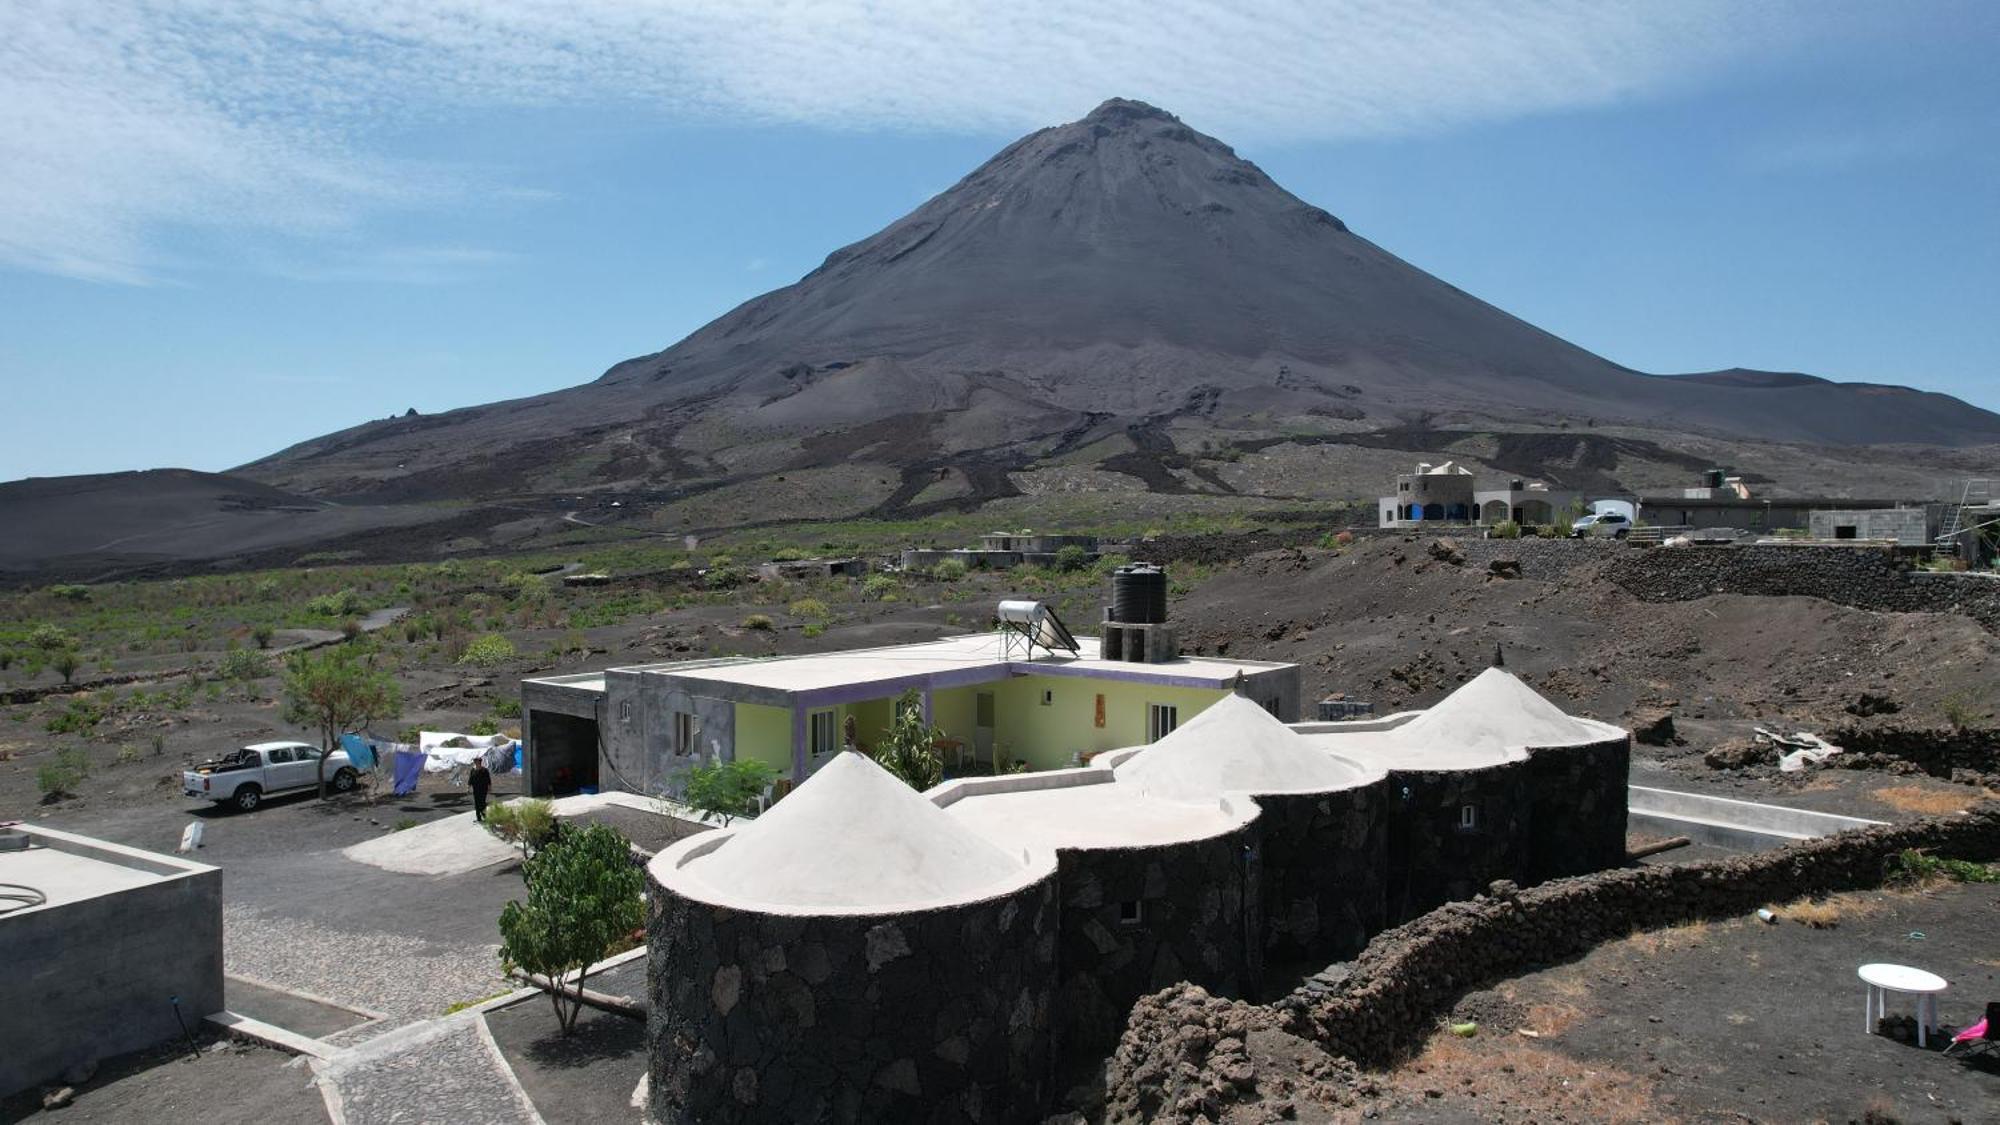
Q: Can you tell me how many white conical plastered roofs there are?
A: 3